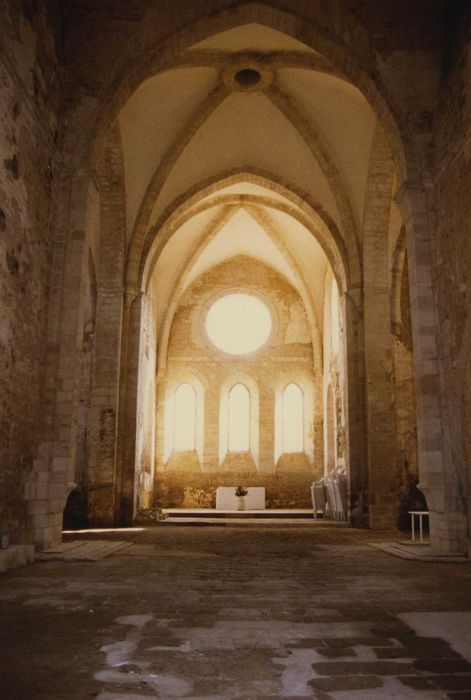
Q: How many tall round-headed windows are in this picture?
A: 3